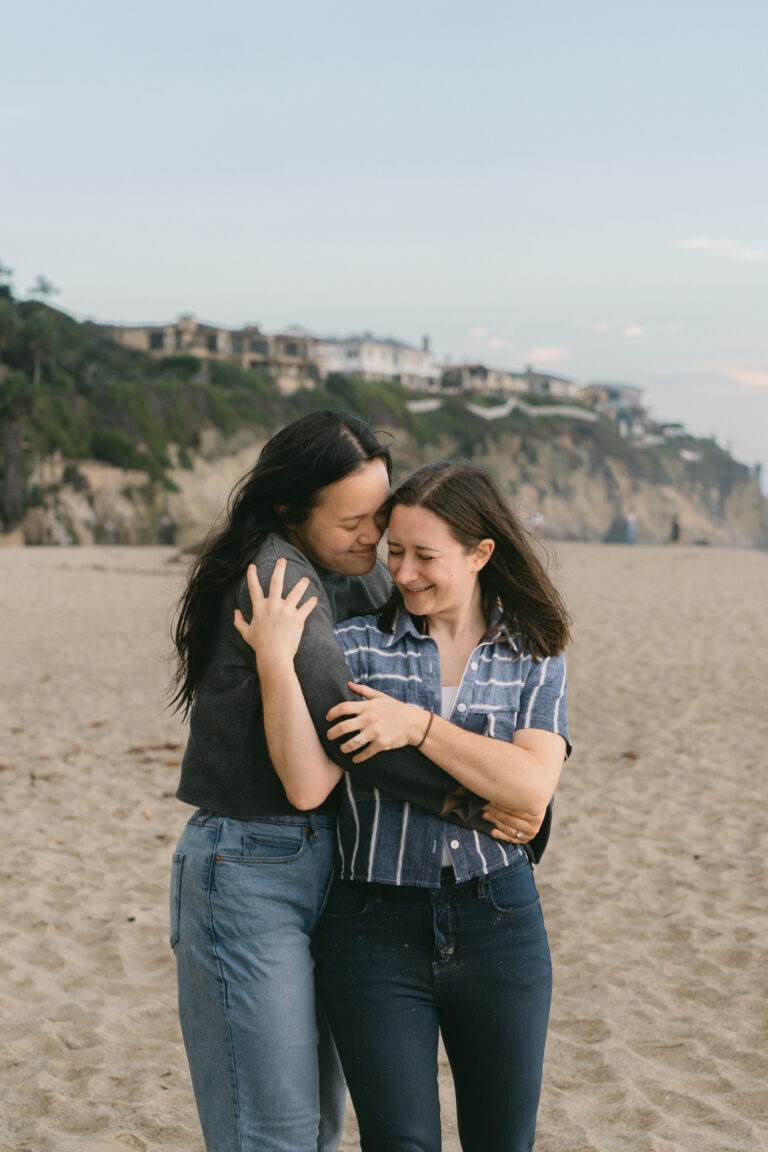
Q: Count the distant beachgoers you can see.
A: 3